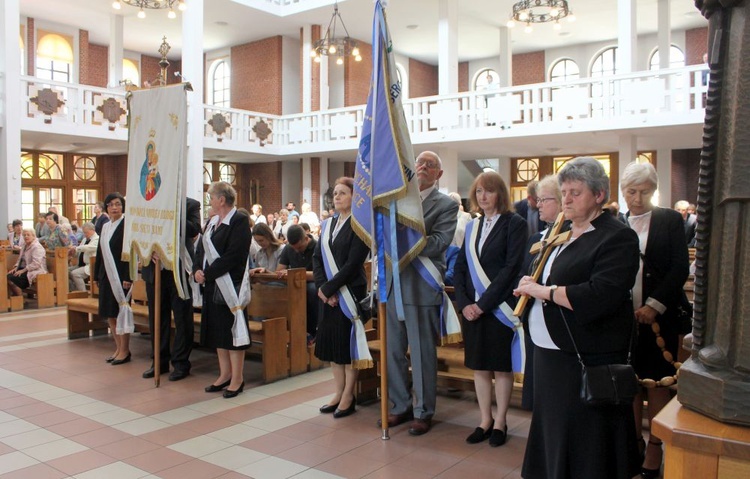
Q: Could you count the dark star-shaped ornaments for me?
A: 4